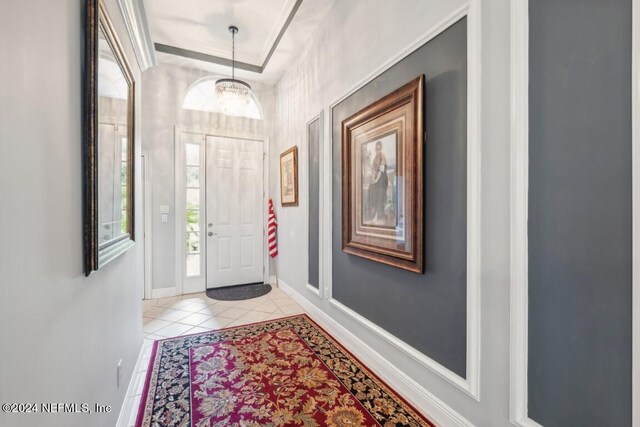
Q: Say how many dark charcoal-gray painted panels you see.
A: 3